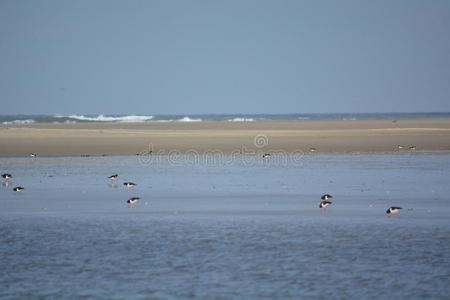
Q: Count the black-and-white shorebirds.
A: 13